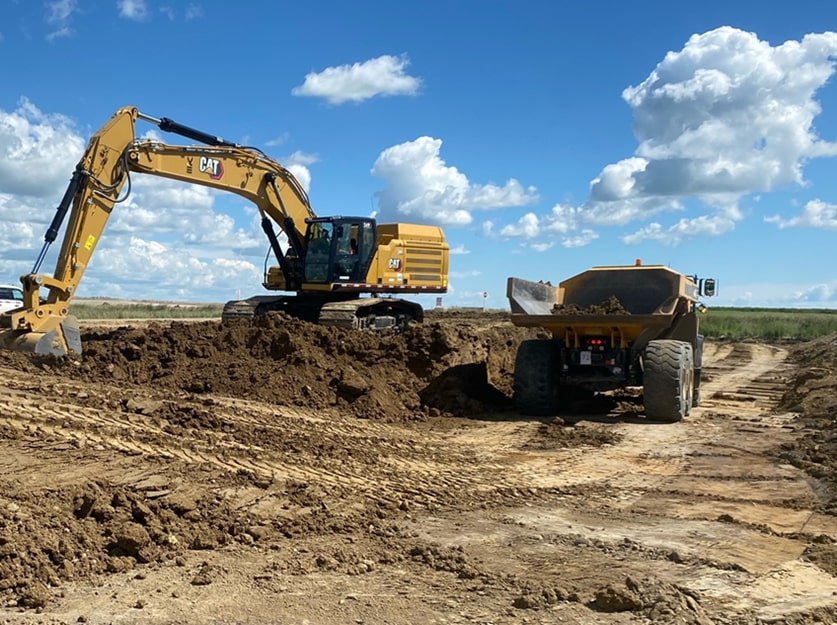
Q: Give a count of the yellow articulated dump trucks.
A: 1